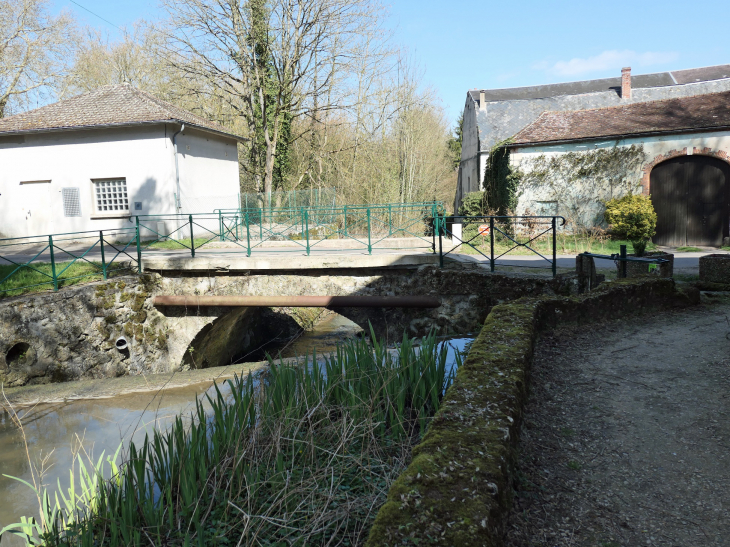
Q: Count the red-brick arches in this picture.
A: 1